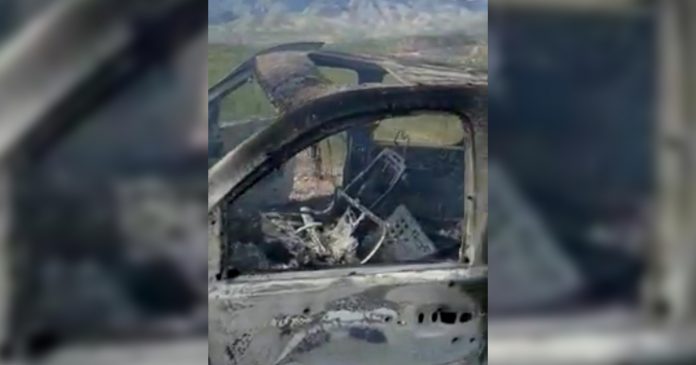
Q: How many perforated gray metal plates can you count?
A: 1